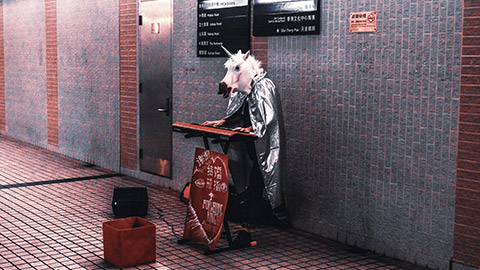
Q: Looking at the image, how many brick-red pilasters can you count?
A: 5